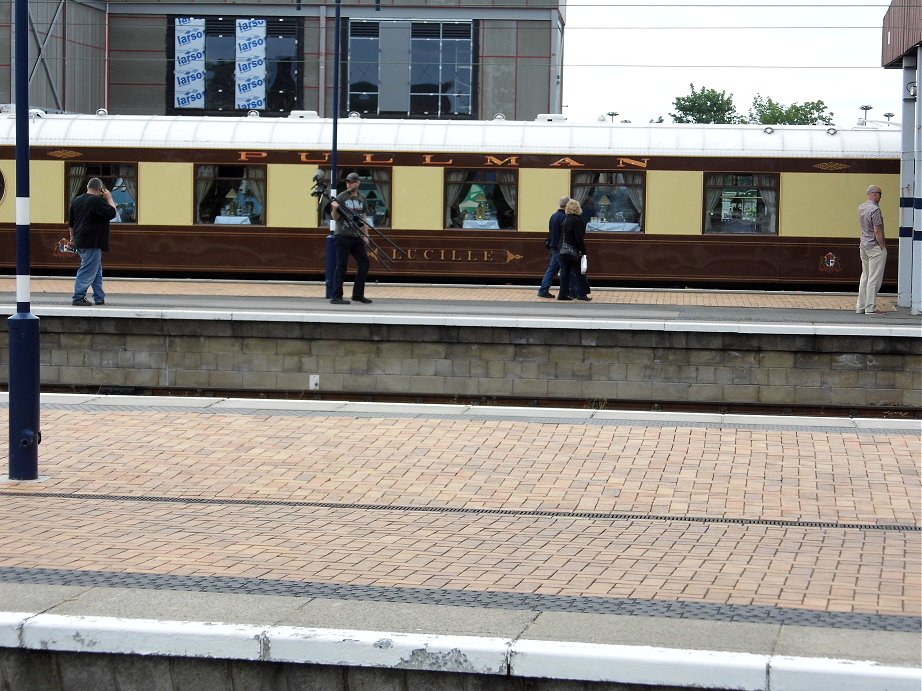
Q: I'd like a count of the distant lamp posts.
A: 3